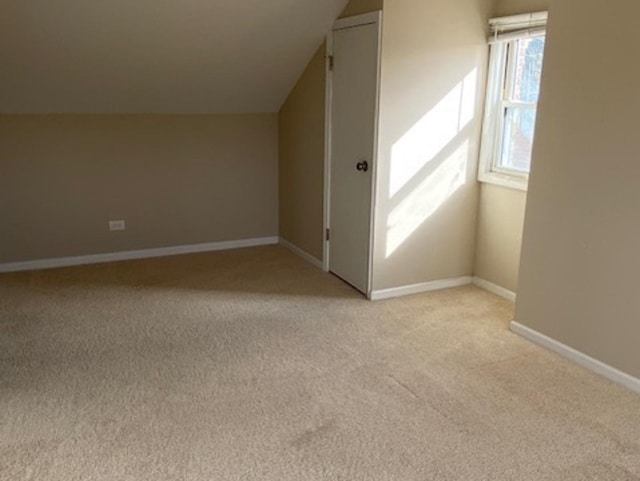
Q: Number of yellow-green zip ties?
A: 0